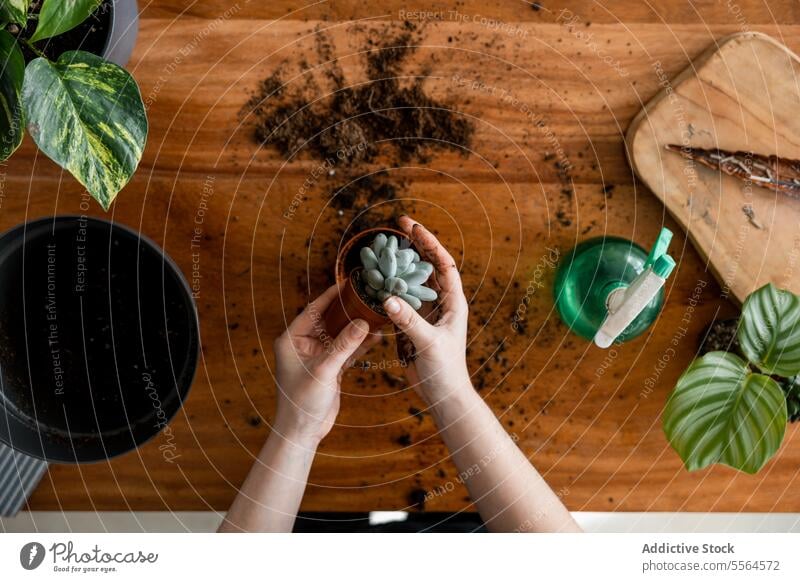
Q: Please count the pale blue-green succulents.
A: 1